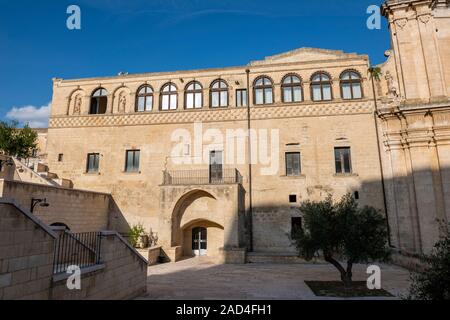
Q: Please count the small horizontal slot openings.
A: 2